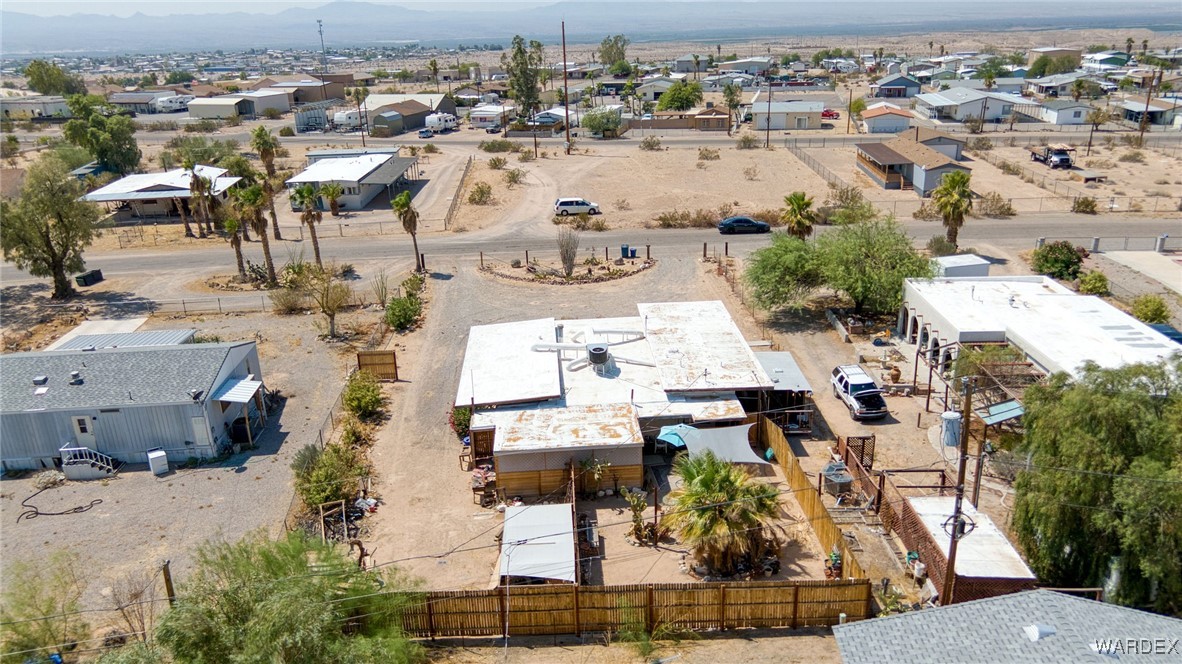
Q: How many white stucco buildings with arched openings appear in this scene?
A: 1